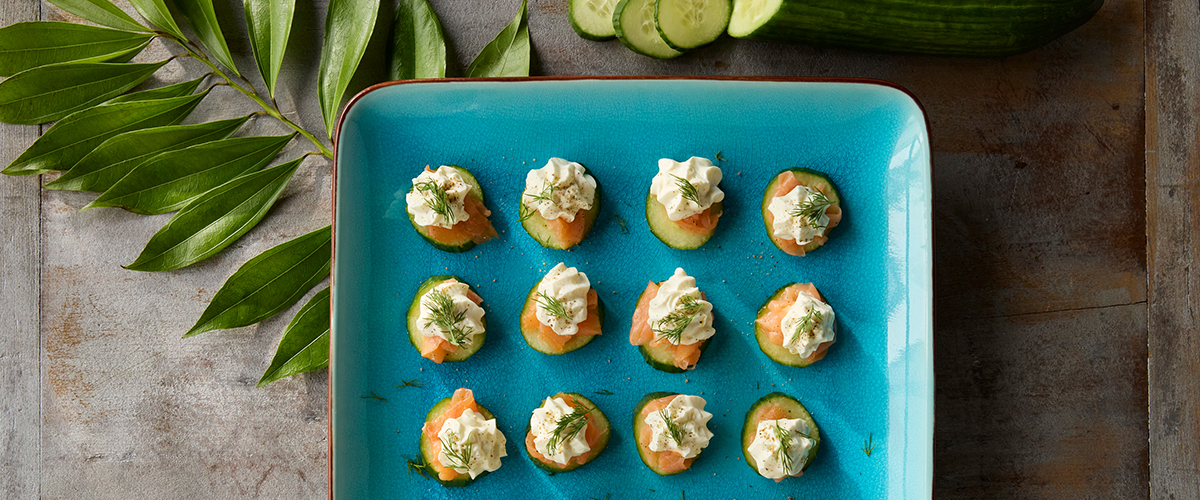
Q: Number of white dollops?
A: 12